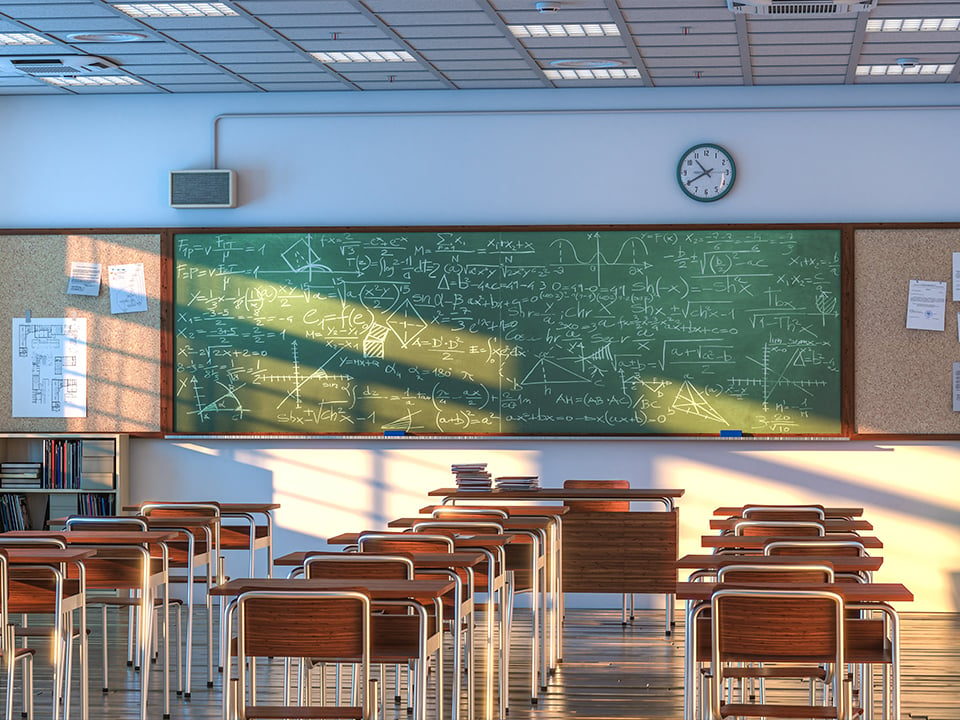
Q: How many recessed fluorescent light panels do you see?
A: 8